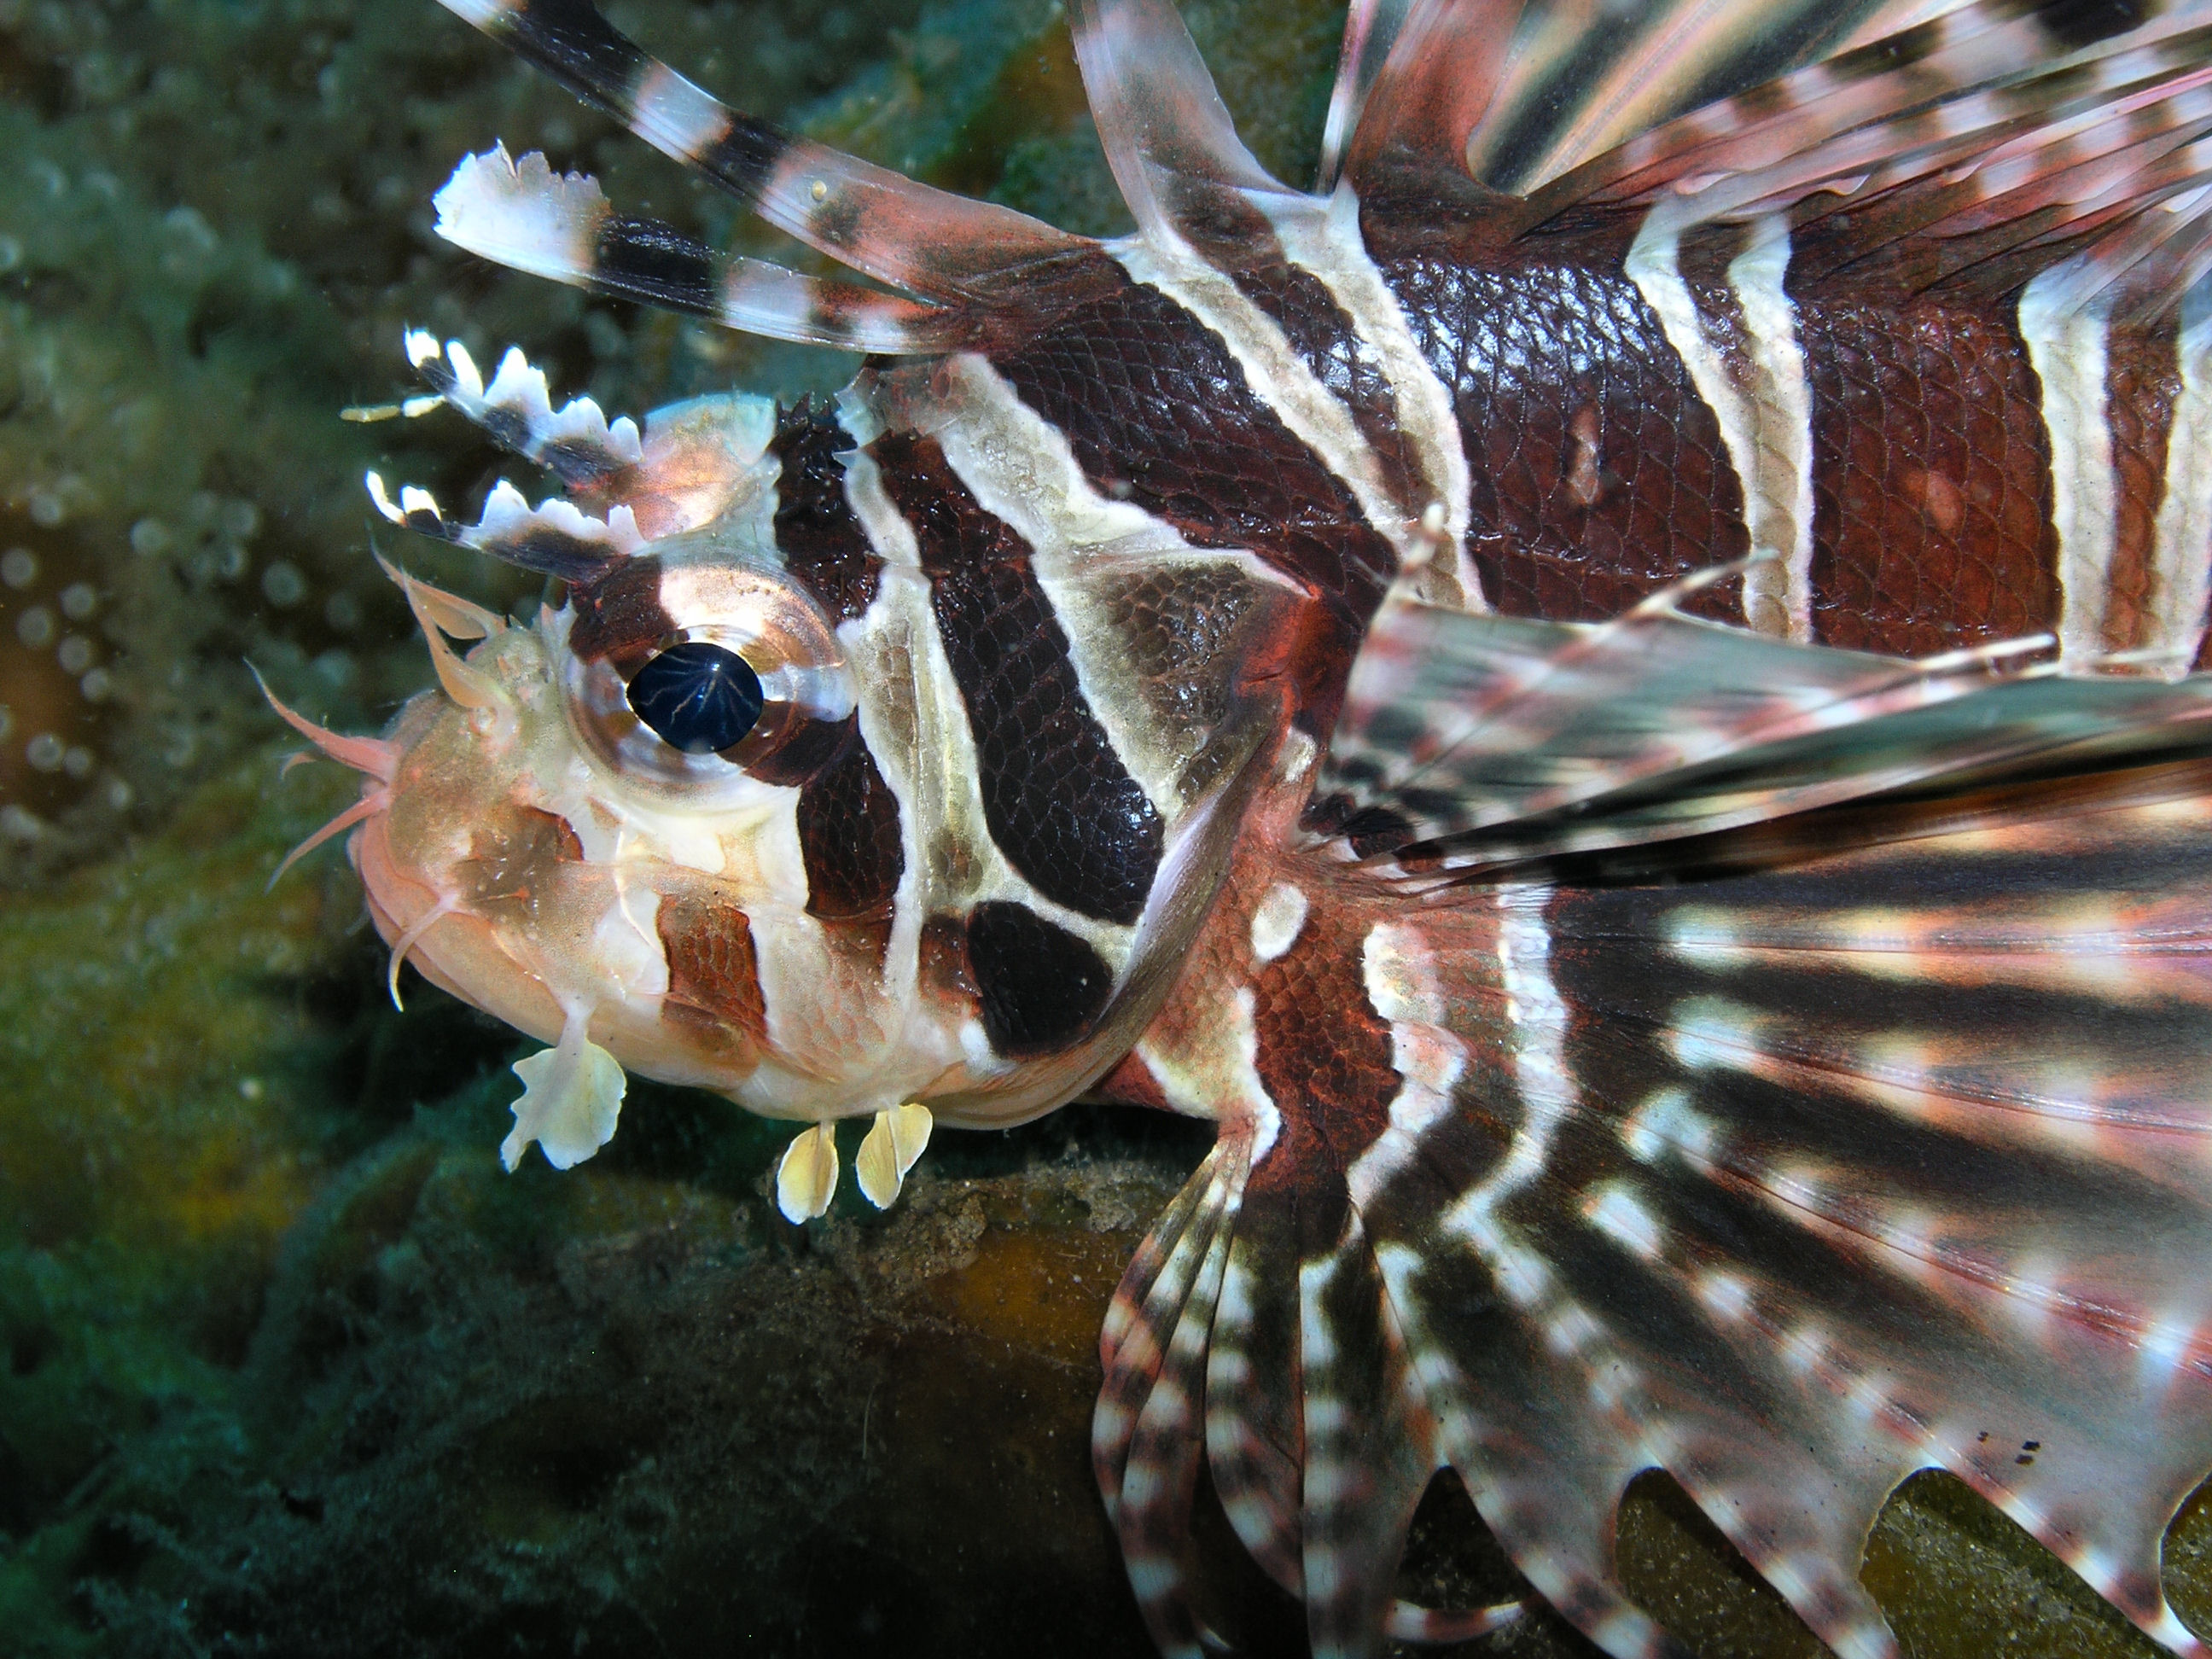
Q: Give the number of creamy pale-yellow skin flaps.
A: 3